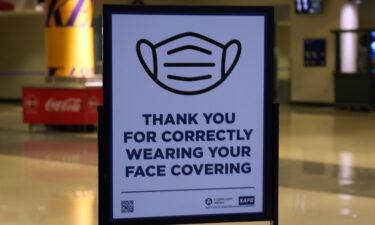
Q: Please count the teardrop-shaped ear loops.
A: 2